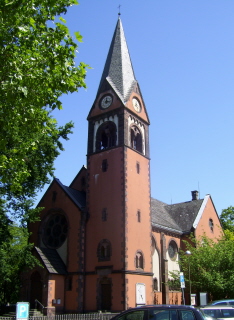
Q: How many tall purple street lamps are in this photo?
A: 0